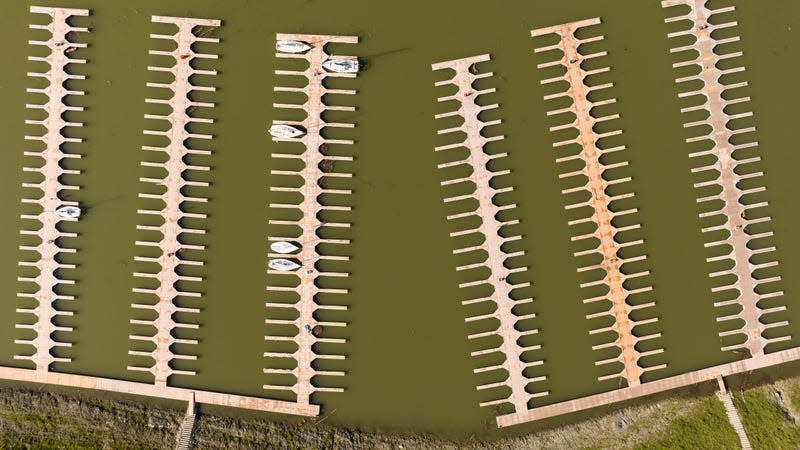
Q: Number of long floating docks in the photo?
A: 6